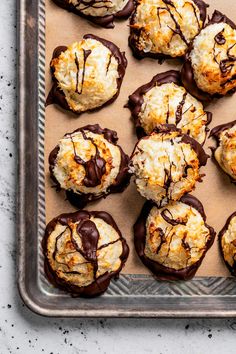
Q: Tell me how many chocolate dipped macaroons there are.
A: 11